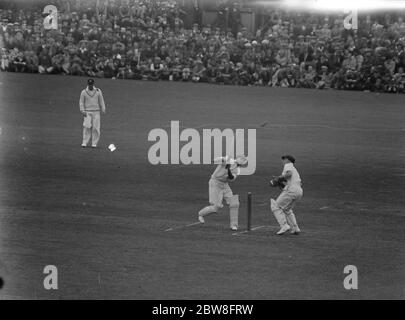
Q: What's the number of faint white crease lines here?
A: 2